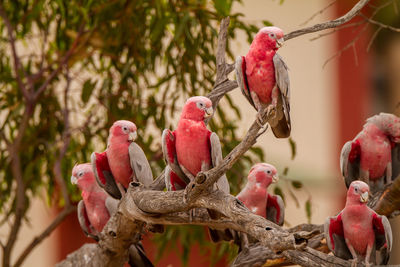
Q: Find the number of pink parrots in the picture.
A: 7